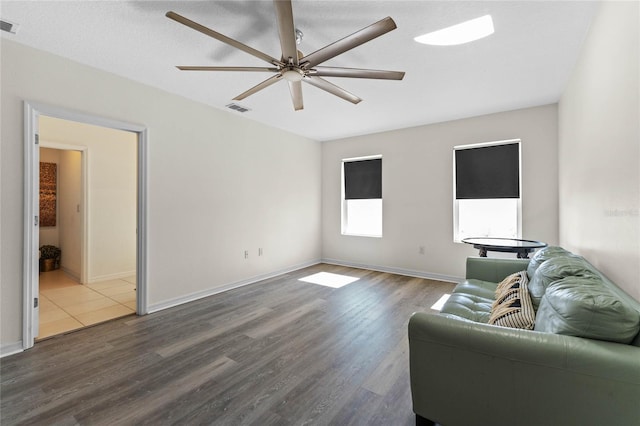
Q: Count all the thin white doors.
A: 1